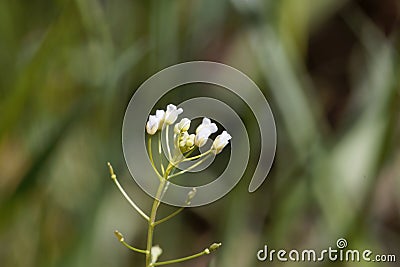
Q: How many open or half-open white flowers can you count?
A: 5